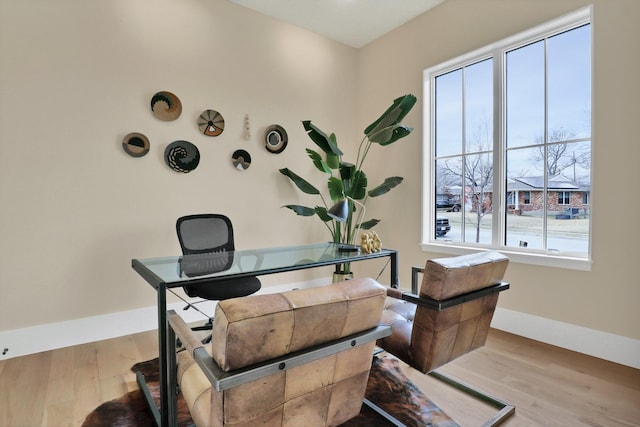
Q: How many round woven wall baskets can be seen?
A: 6